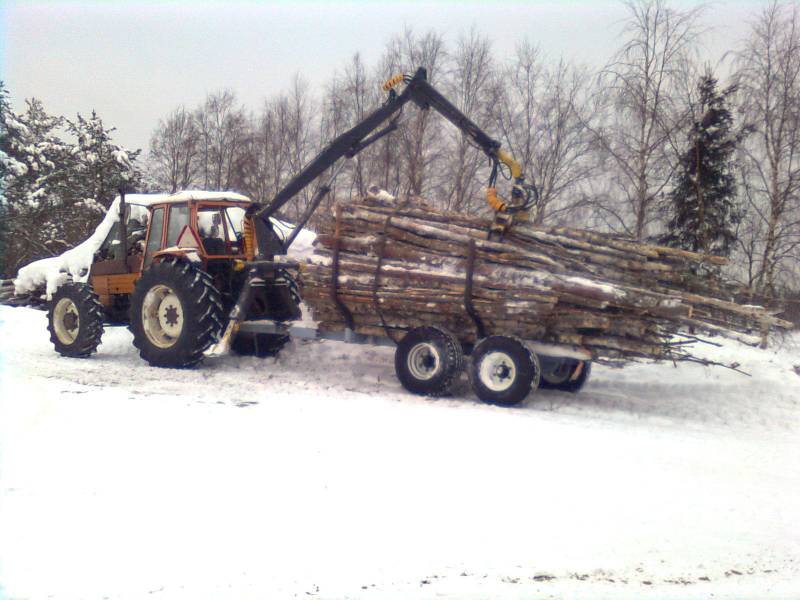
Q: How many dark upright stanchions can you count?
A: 3